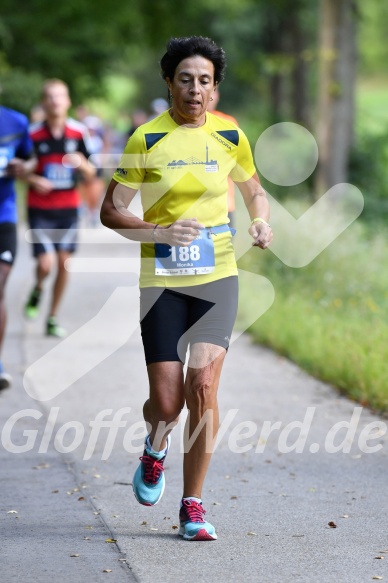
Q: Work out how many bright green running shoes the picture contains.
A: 2